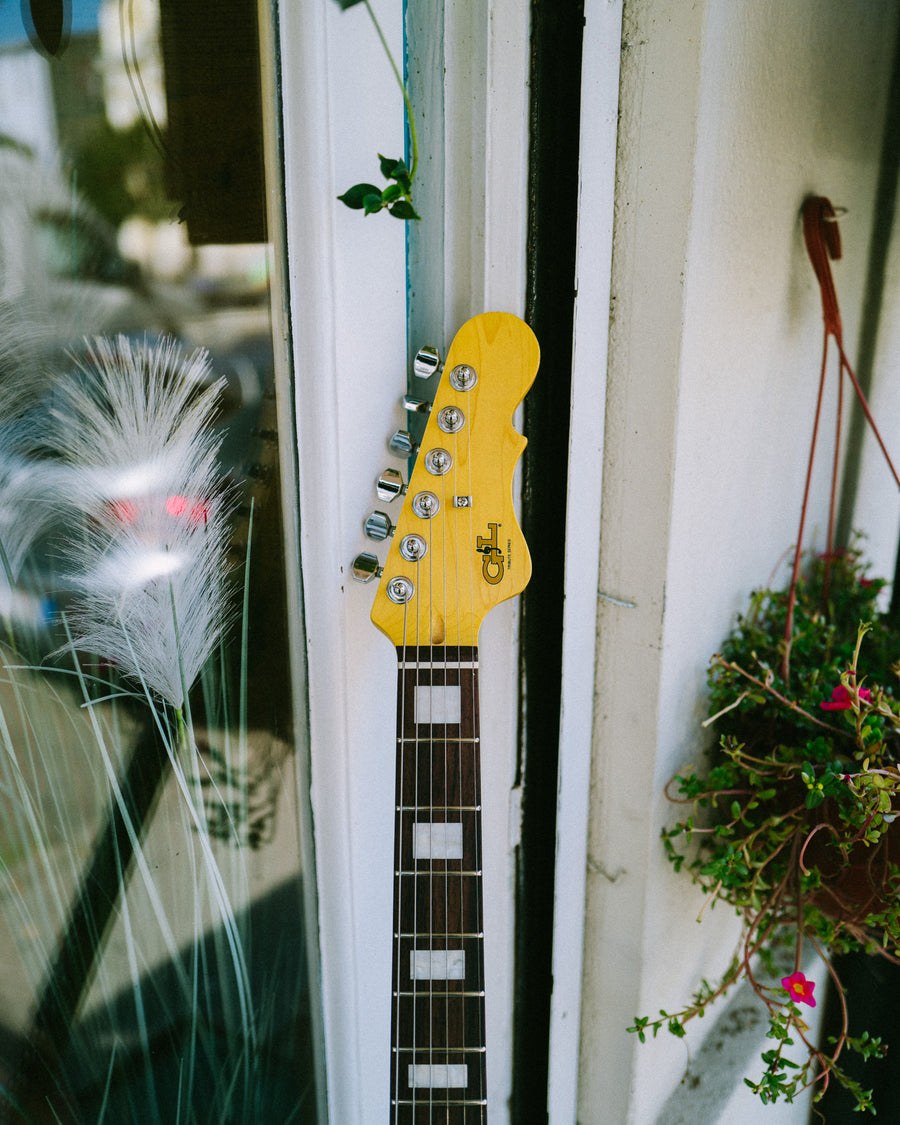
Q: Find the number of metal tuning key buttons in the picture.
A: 6